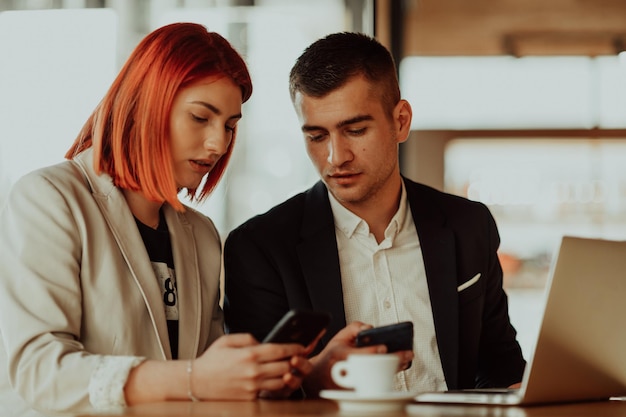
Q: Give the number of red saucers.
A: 0